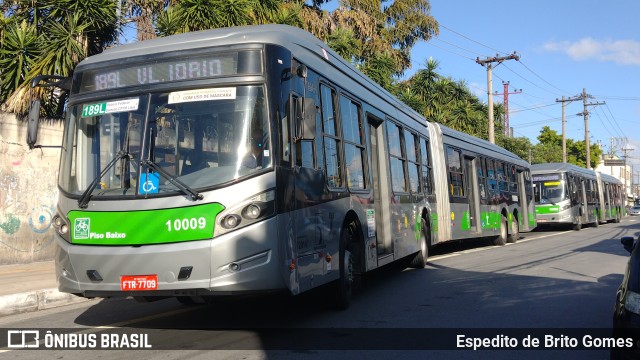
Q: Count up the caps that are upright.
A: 0